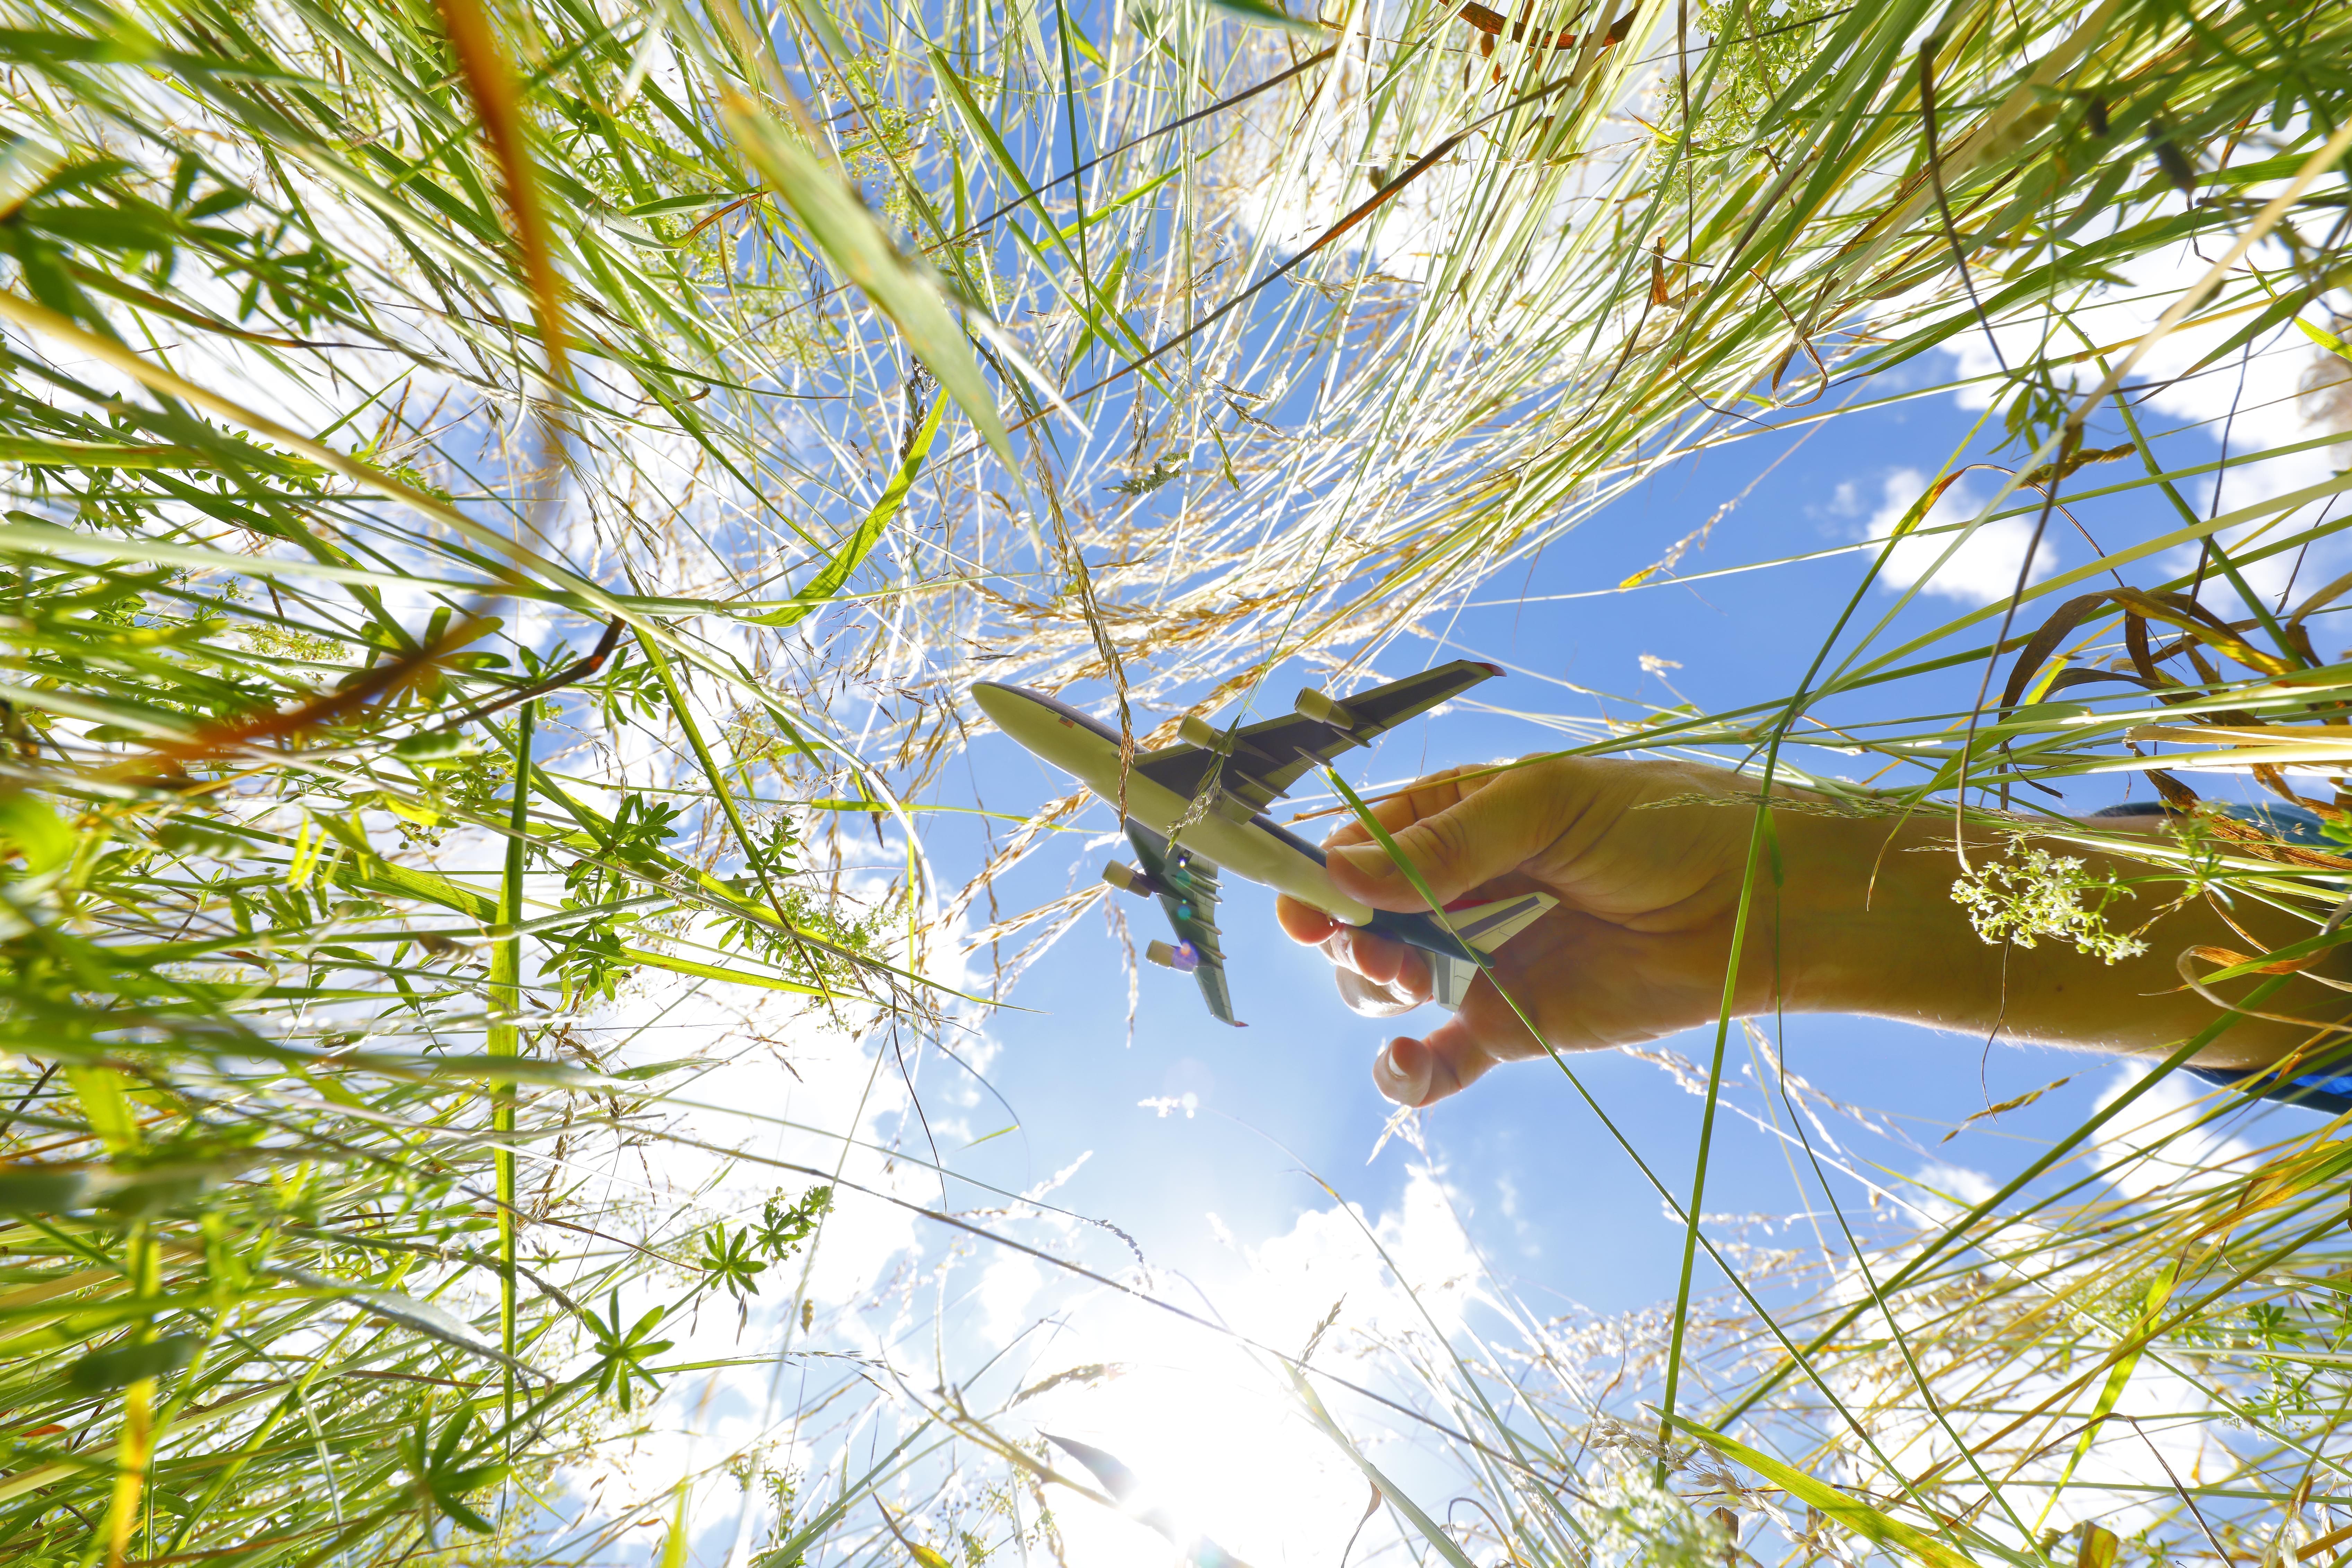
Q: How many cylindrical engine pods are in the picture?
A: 4